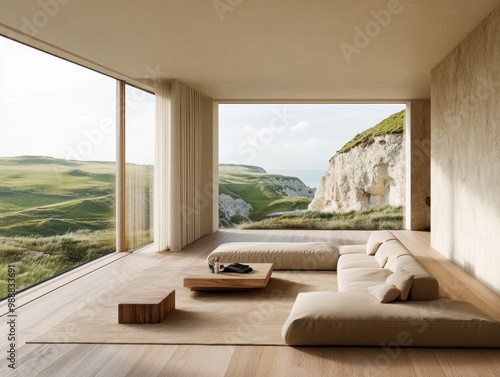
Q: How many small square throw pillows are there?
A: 2